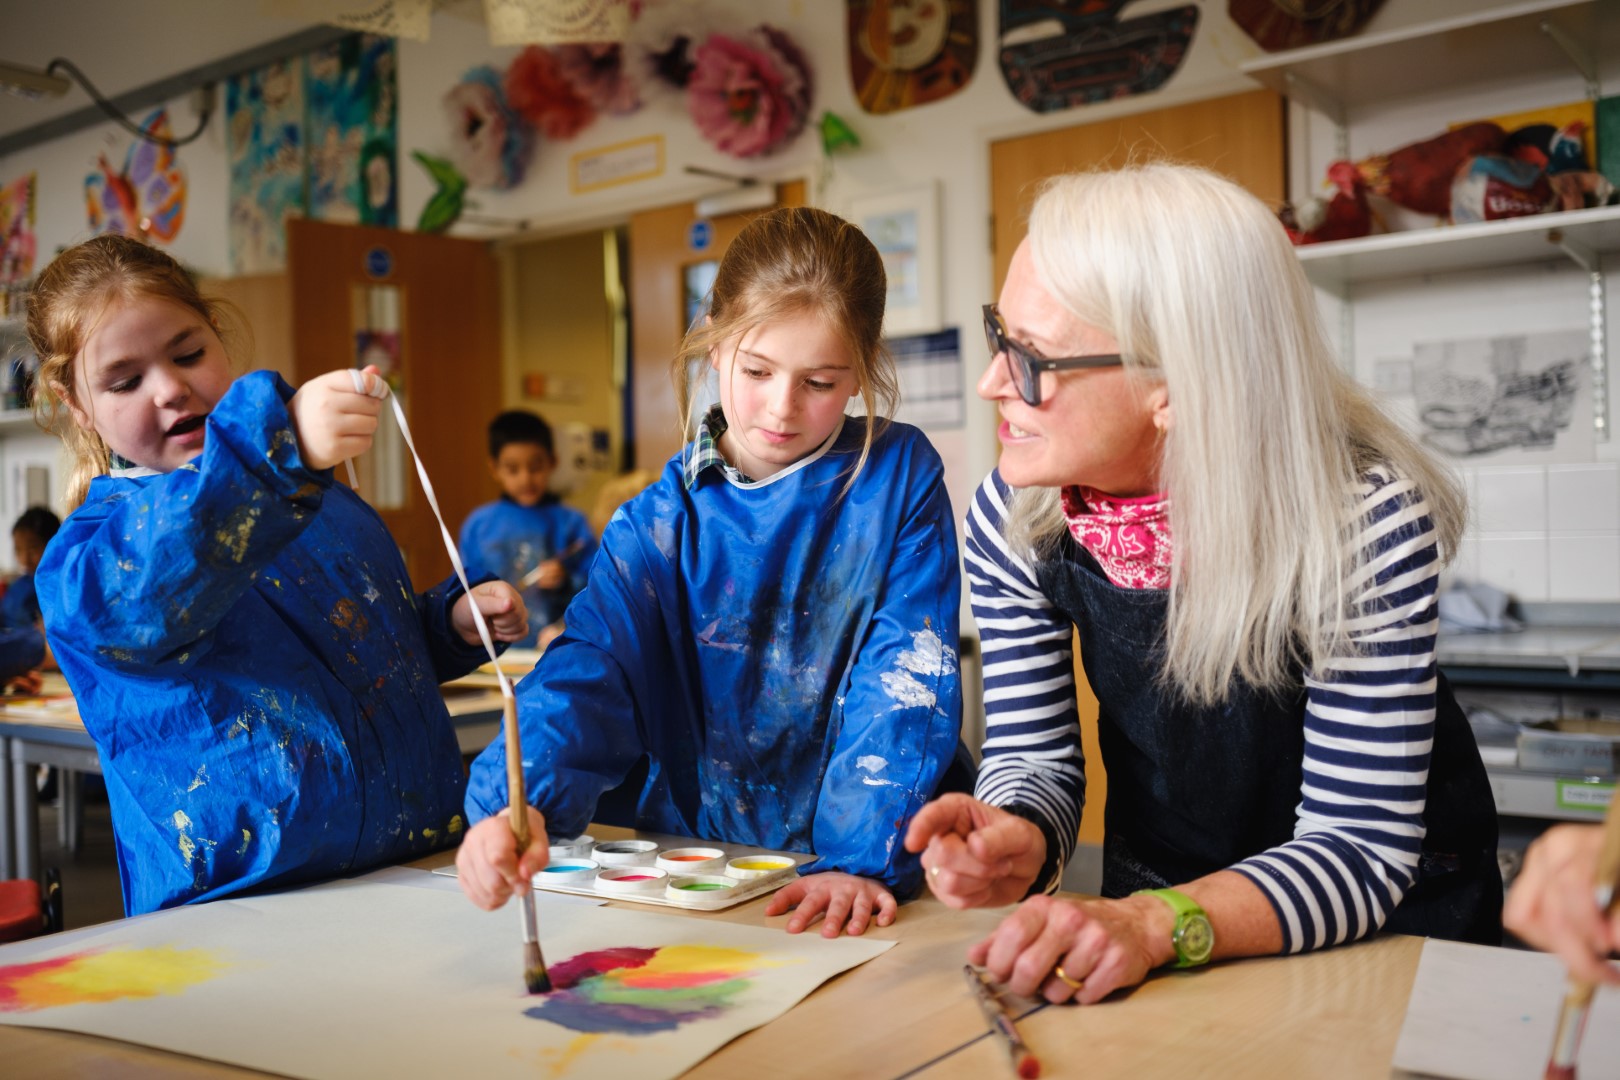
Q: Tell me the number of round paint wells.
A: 7